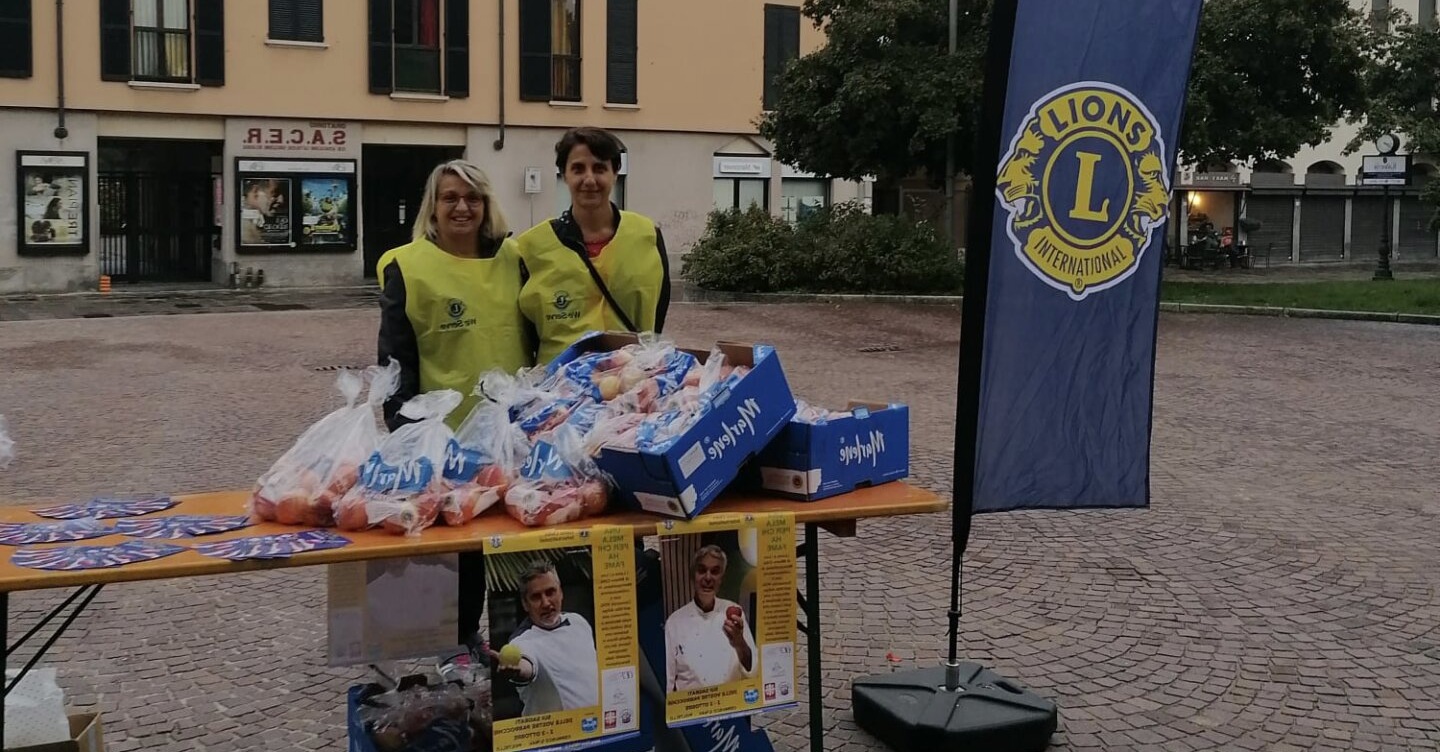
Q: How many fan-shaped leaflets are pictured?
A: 5